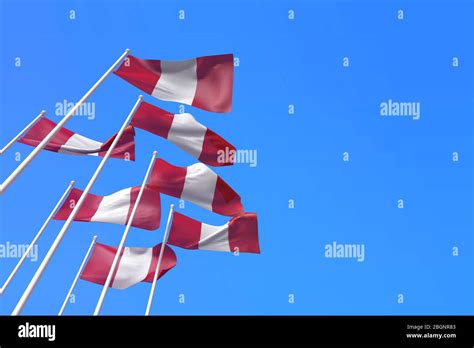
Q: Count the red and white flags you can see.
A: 7